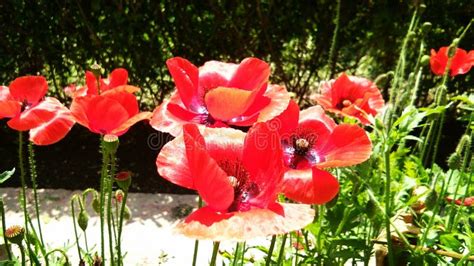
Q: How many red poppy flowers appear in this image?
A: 8